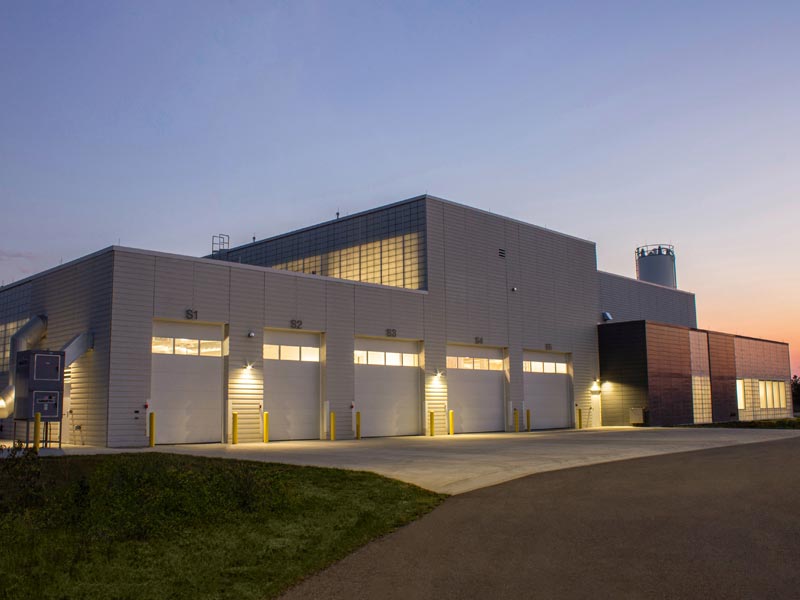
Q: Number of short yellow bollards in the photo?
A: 11